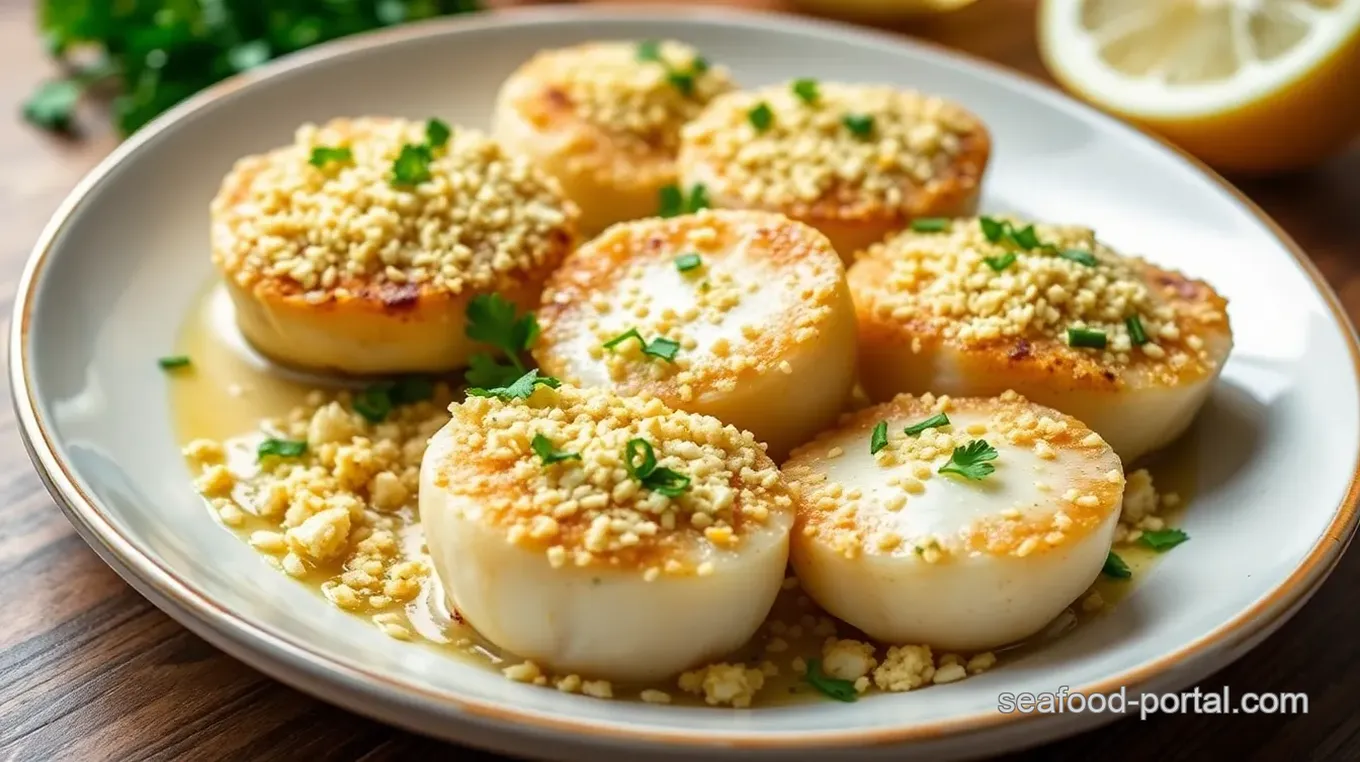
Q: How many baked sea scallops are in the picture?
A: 7